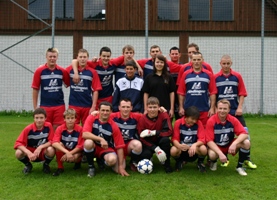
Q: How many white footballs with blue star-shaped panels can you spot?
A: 1